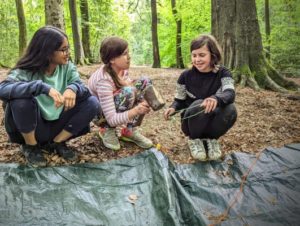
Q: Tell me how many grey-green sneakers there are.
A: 2